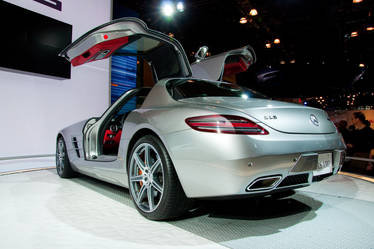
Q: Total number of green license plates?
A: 0